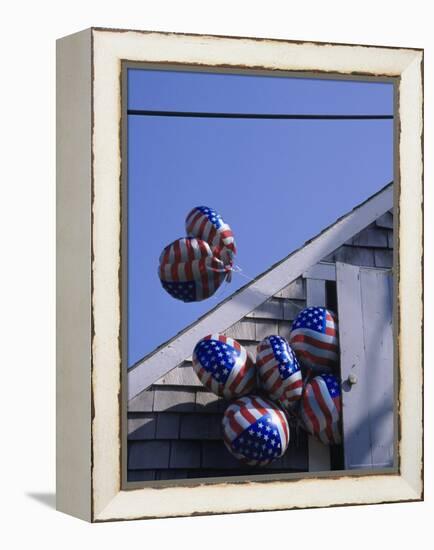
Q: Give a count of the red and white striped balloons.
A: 7